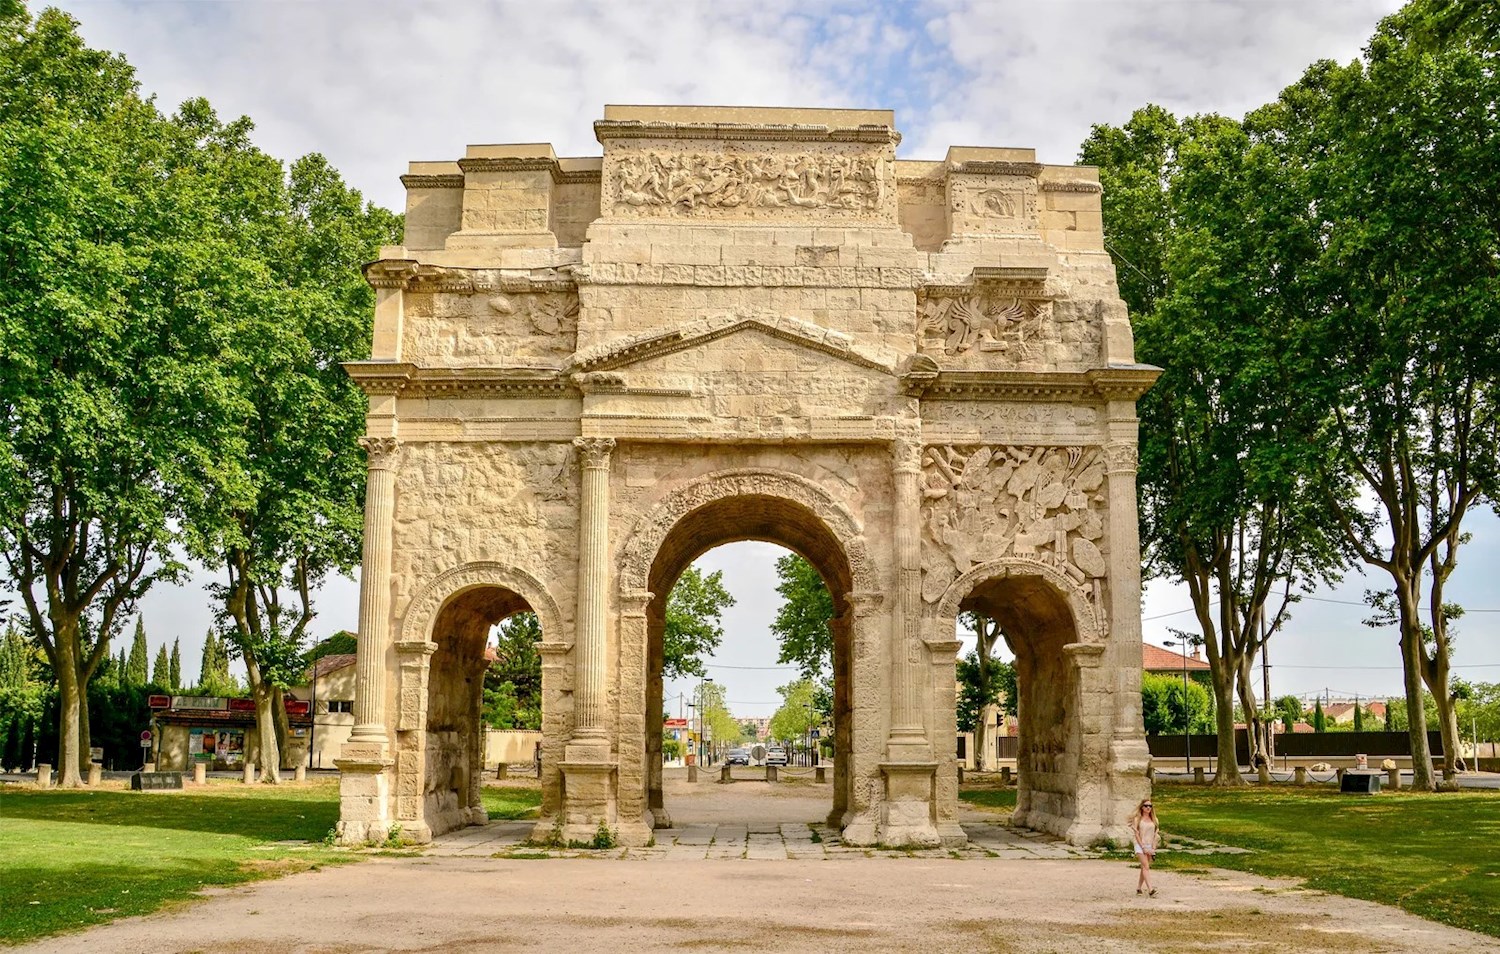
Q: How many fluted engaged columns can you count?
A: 4